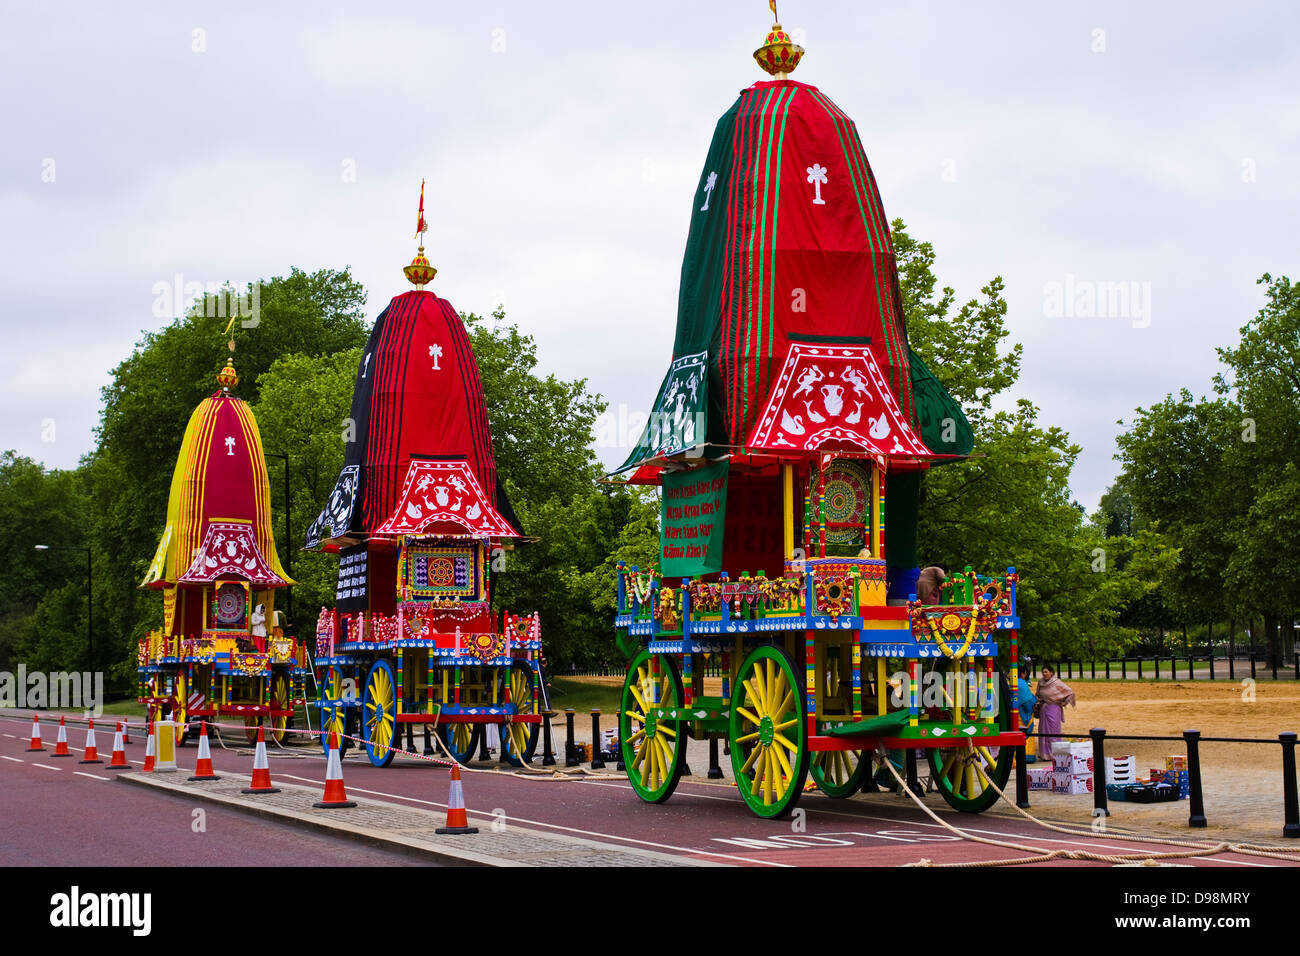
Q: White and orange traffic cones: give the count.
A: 10